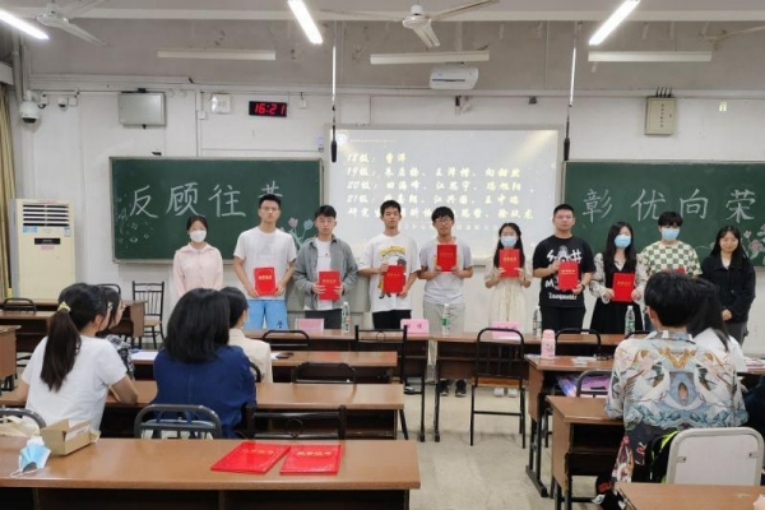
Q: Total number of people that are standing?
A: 10